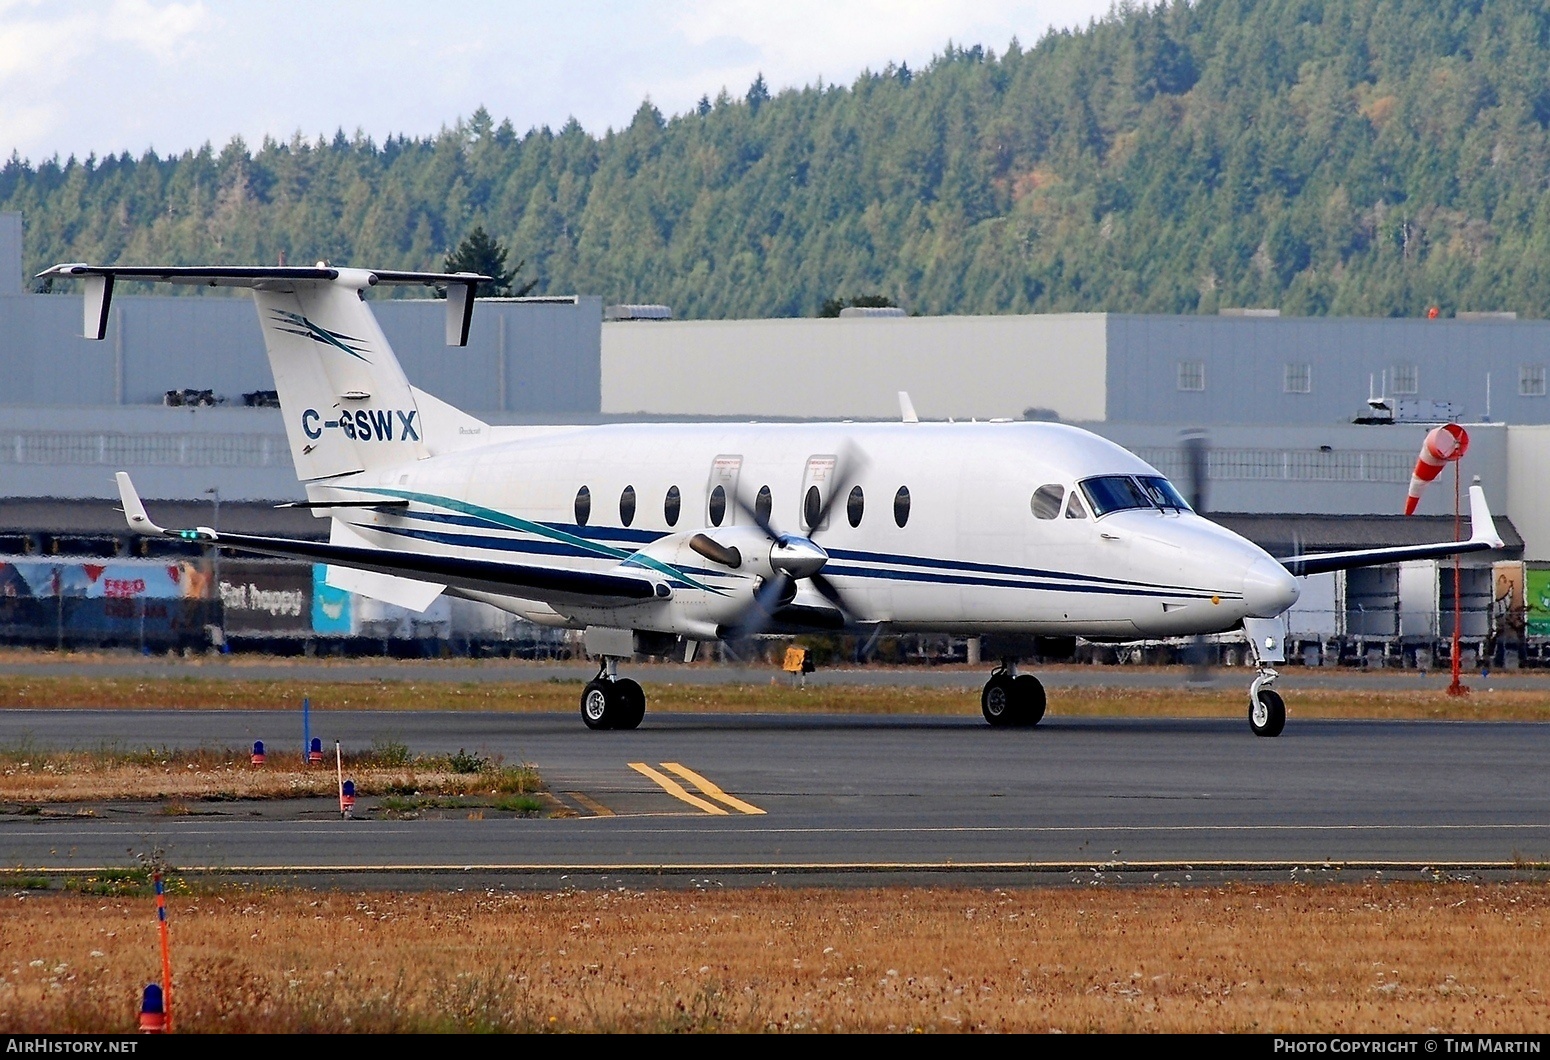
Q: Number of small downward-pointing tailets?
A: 2